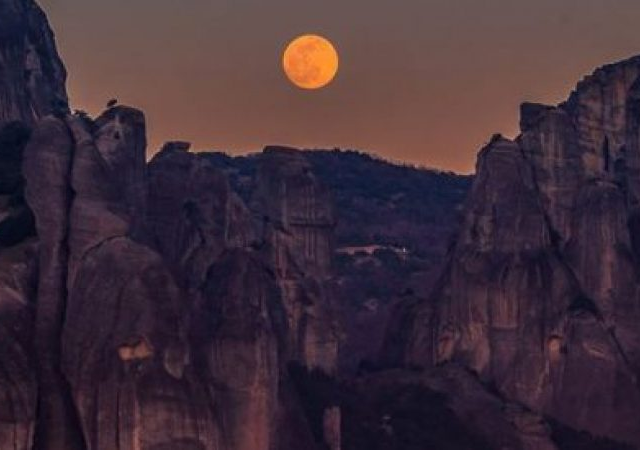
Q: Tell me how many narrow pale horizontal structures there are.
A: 1